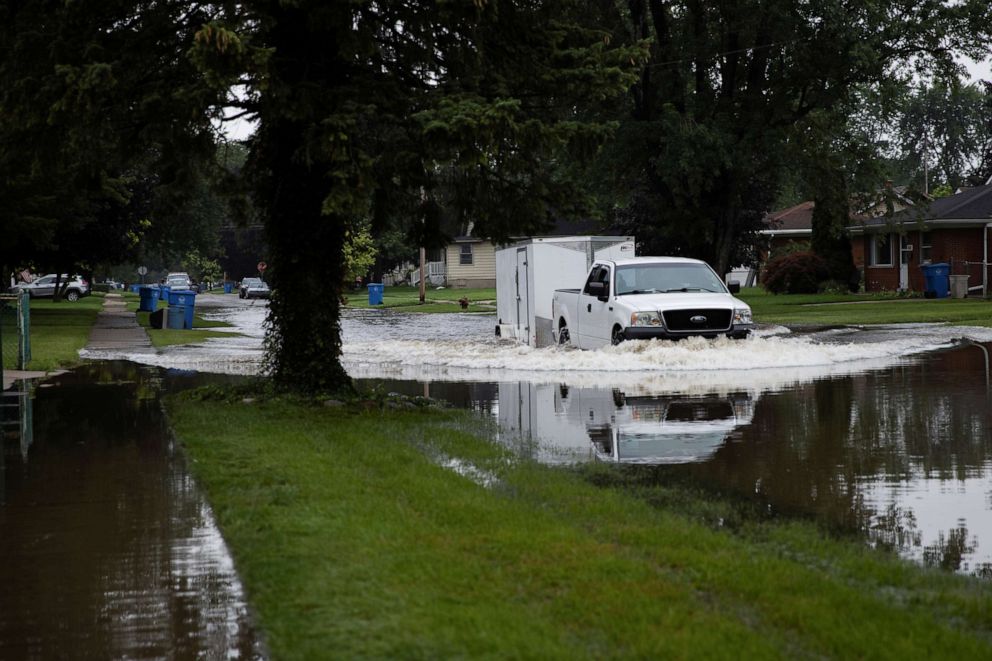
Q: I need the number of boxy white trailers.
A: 1